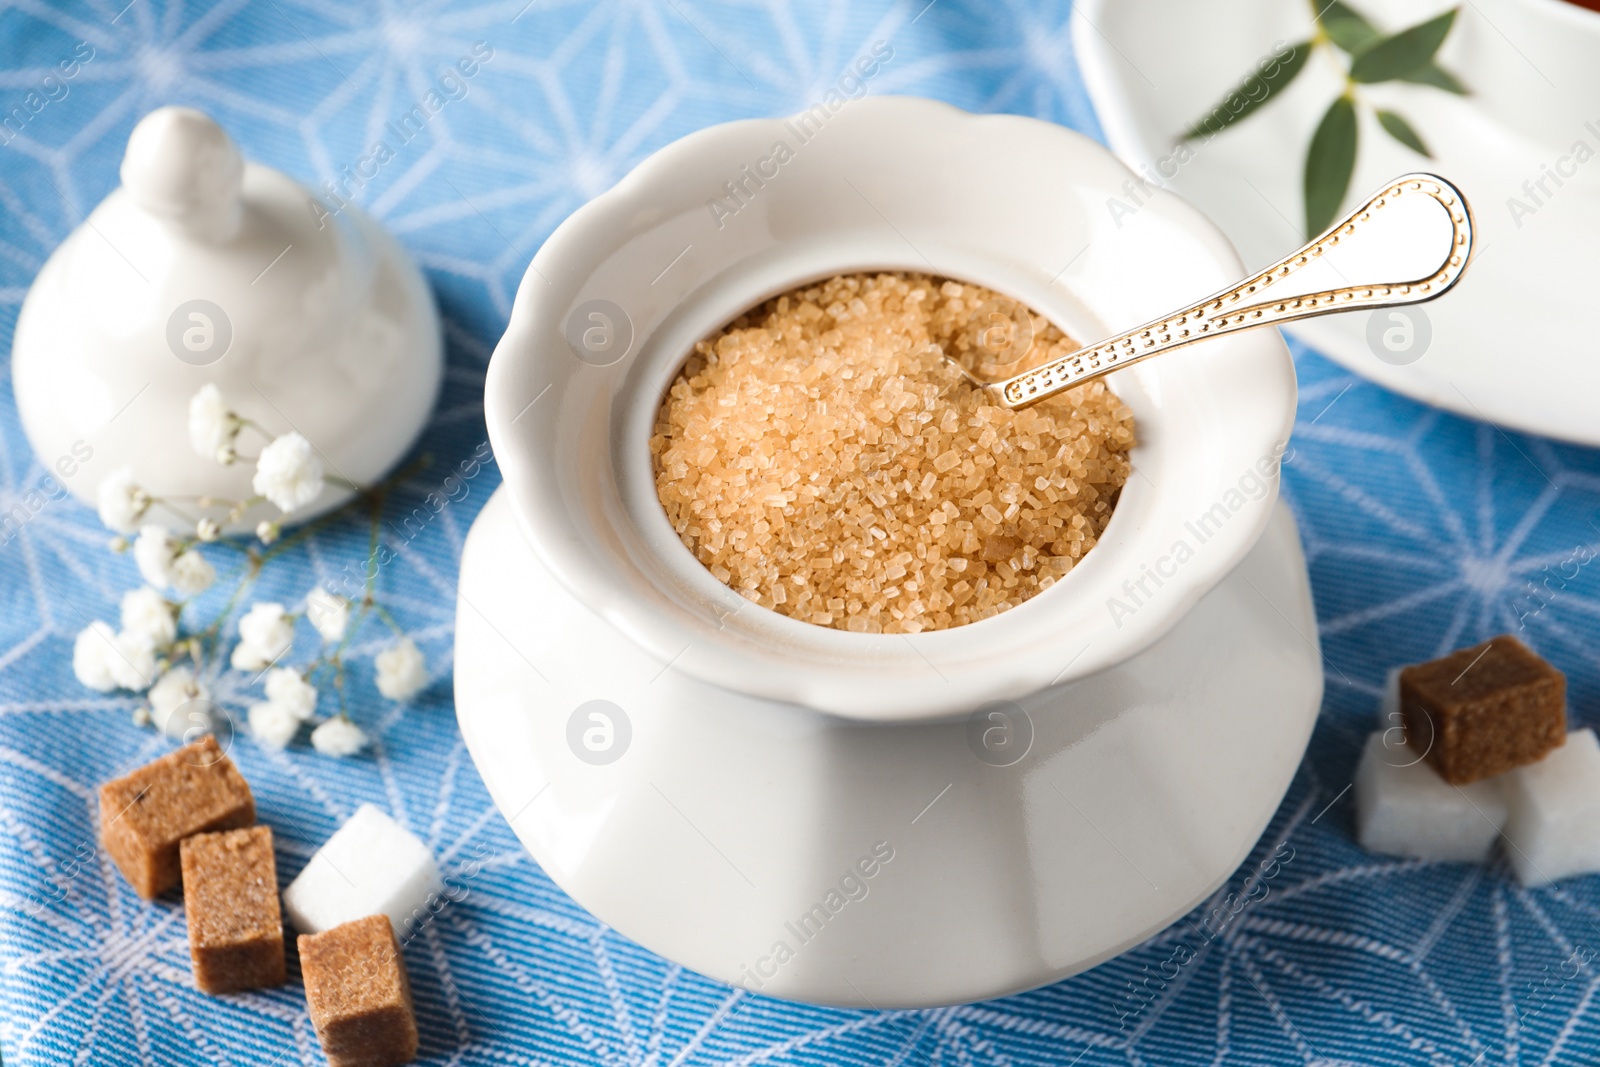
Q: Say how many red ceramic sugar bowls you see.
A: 0